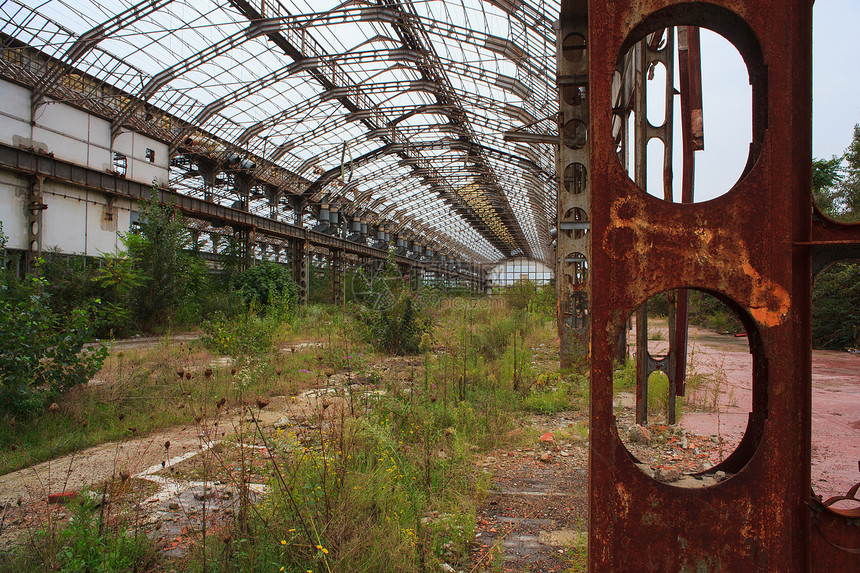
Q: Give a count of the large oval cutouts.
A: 2